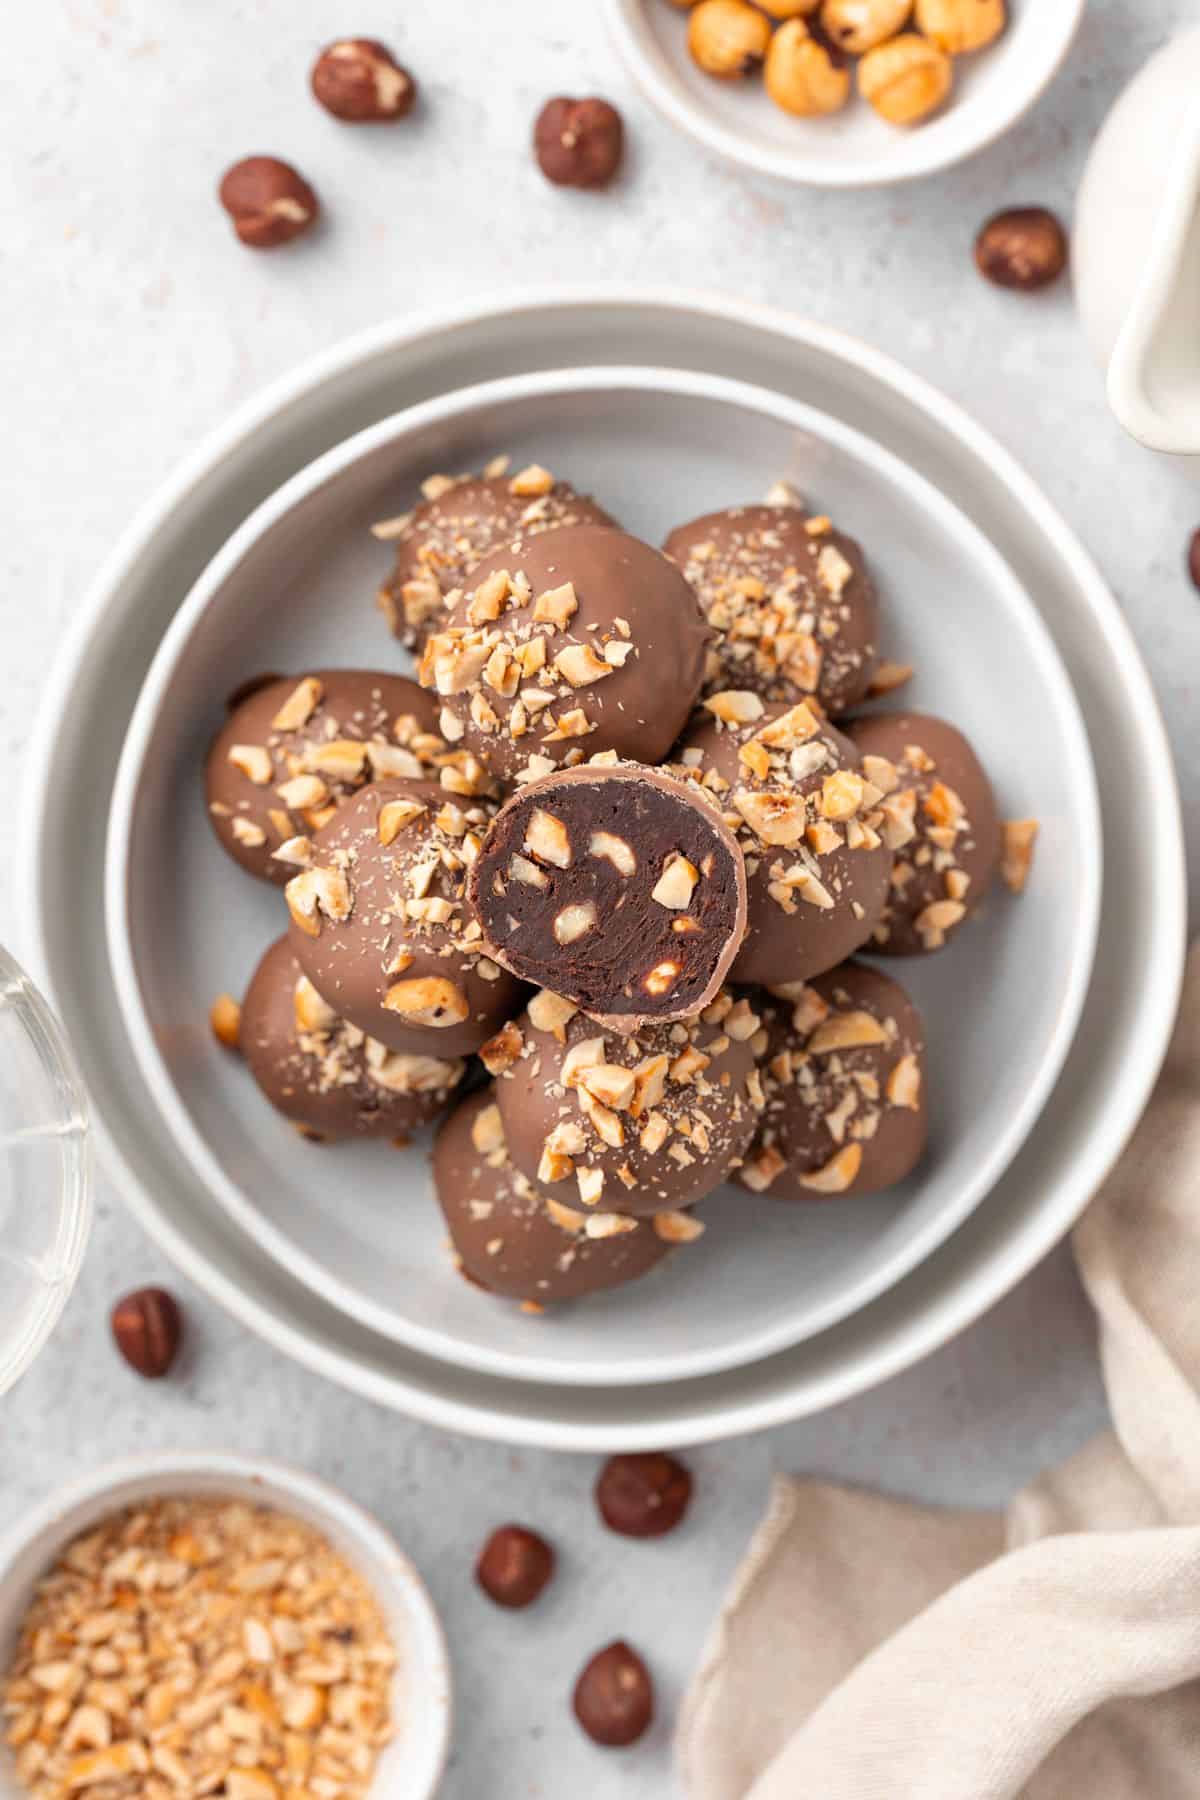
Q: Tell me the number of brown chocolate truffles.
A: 12